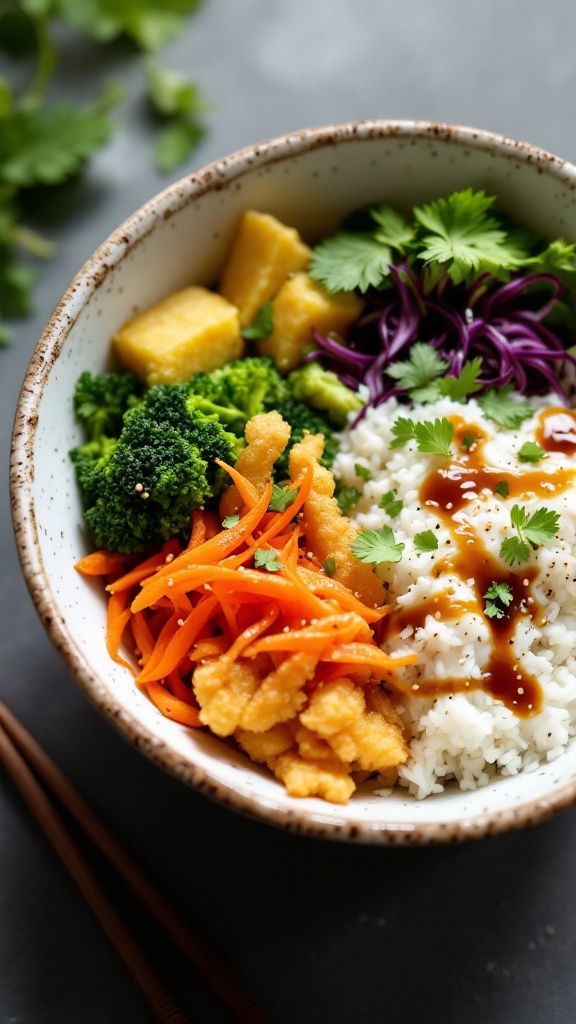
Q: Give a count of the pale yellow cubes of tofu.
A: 3